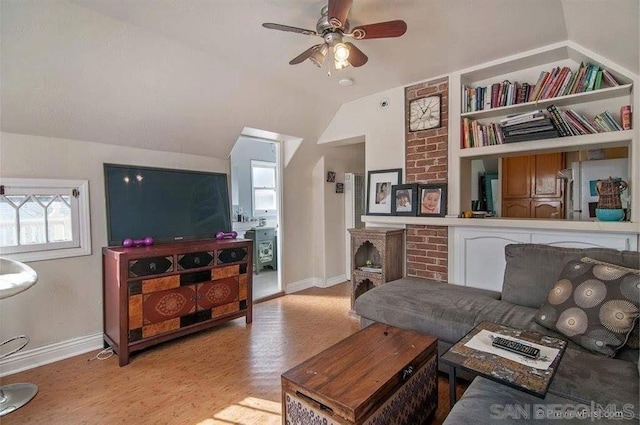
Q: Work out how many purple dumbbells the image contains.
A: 2